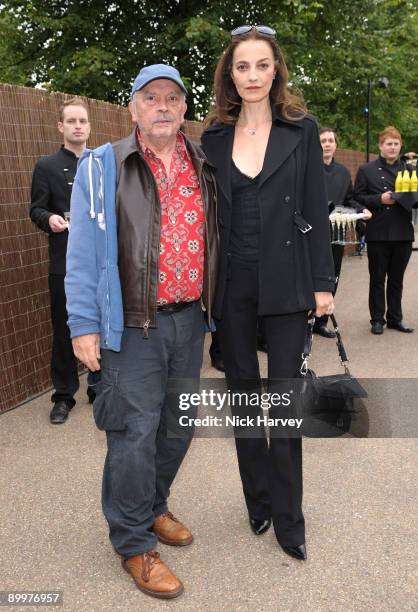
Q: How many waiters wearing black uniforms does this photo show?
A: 3